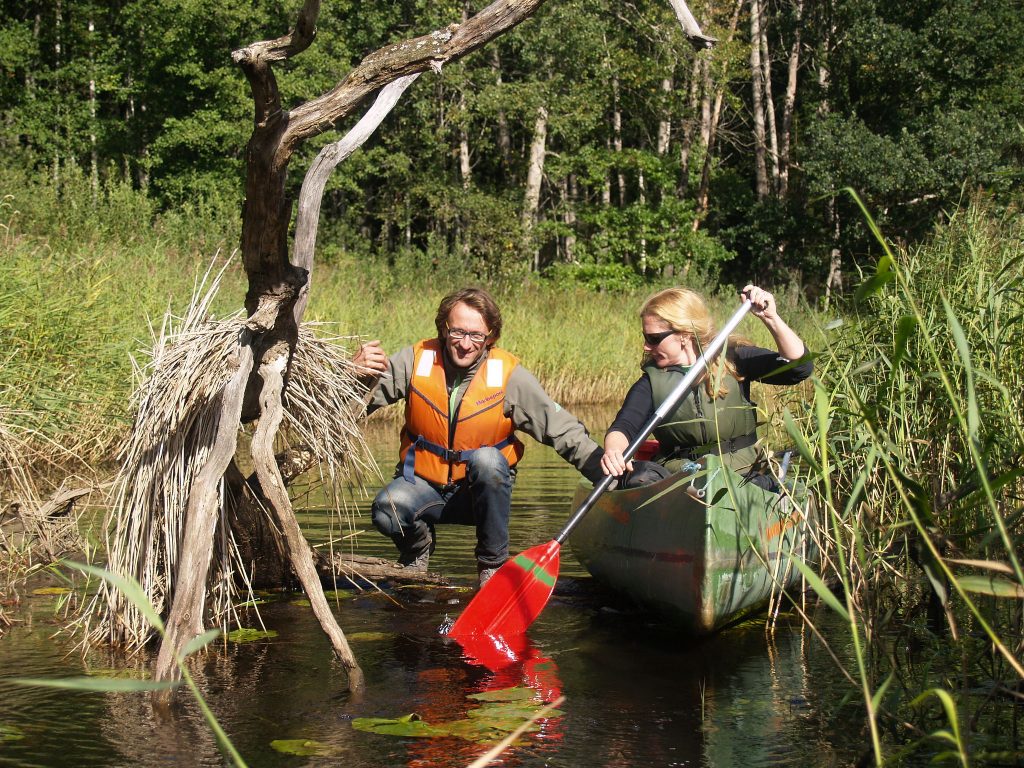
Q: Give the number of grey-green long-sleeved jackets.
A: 1